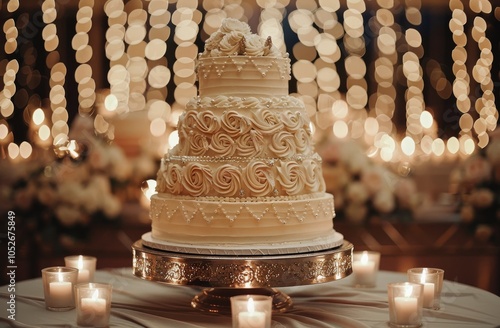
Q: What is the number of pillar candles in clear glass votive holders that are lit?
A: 7